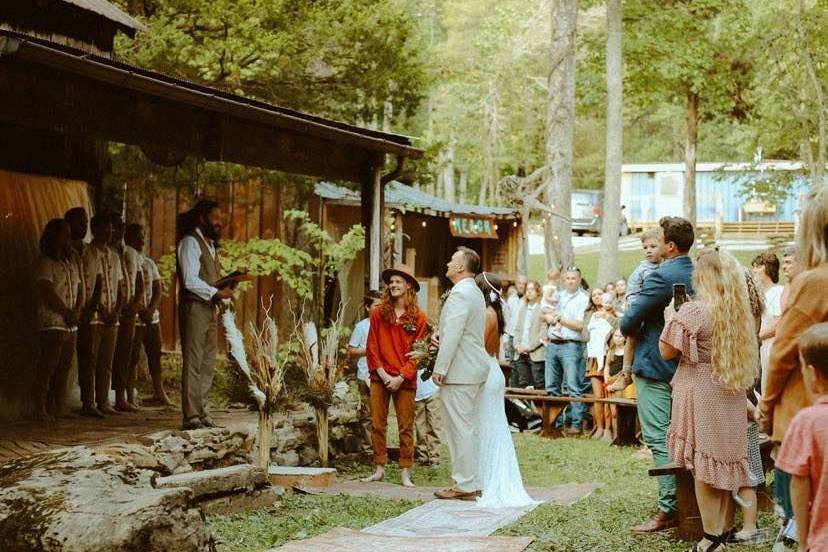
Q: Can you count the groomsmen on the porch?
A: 5